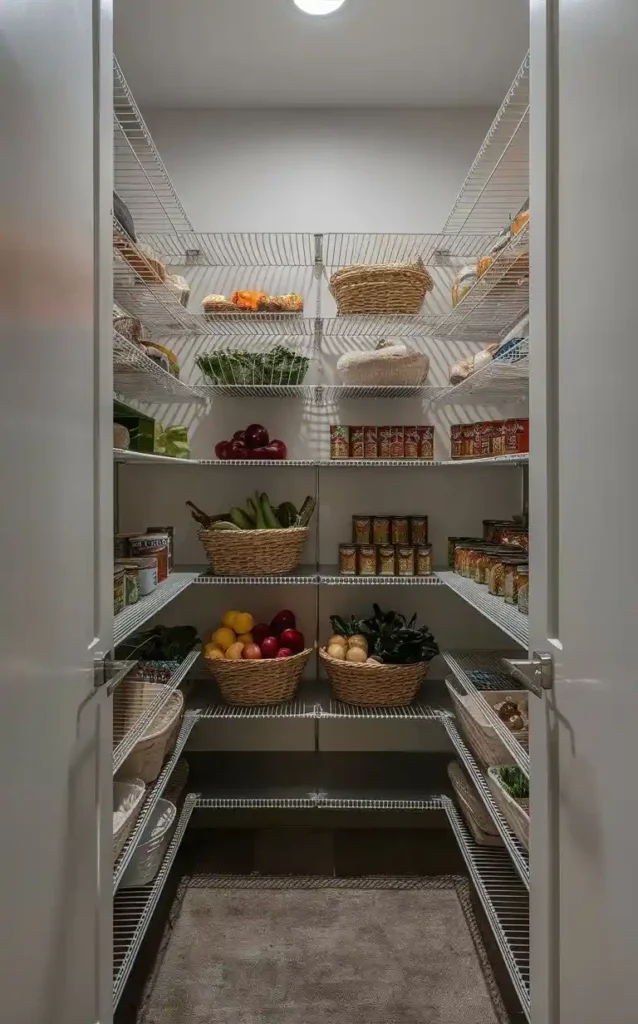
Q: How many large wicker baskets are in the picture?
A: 4